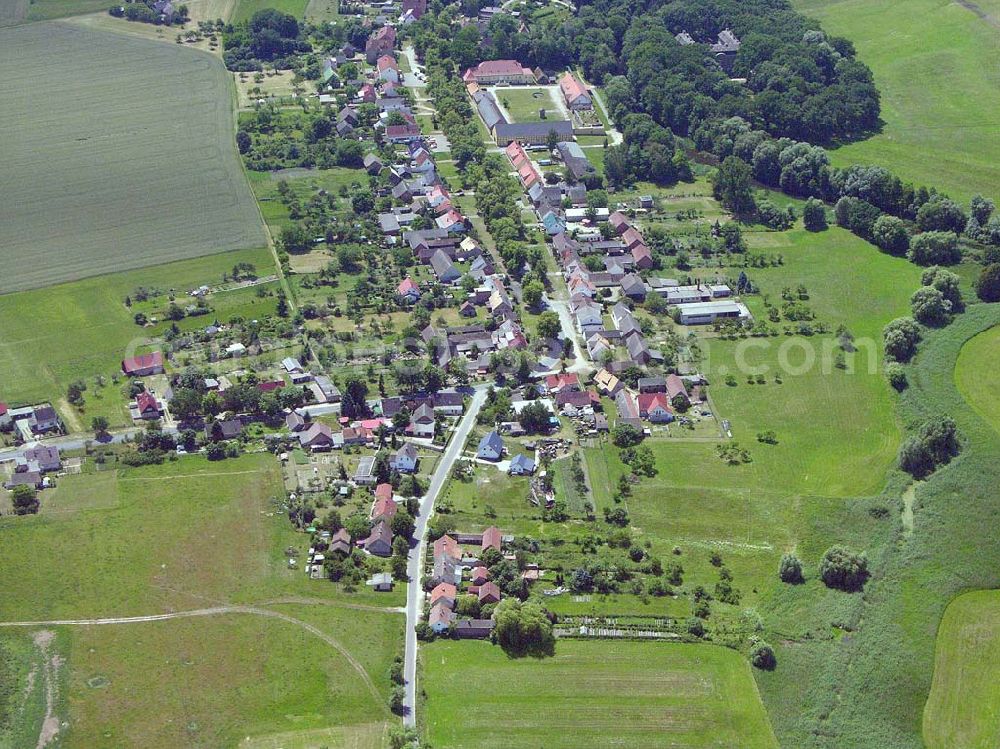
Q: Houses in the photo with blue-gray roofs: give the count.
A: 2